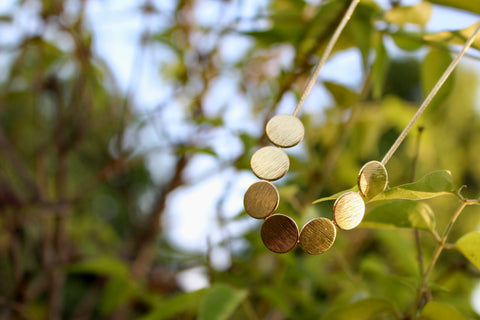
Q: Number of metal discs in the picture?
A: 7